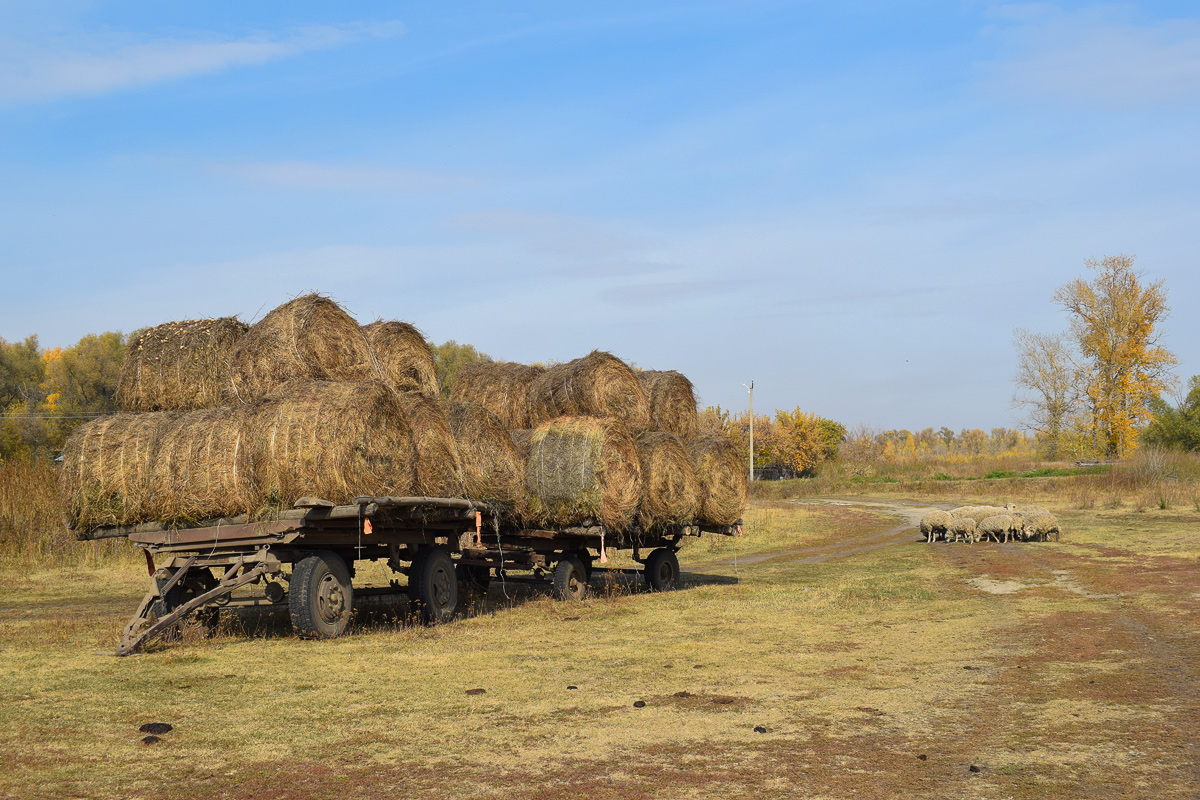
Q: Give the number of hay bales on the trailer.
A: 14